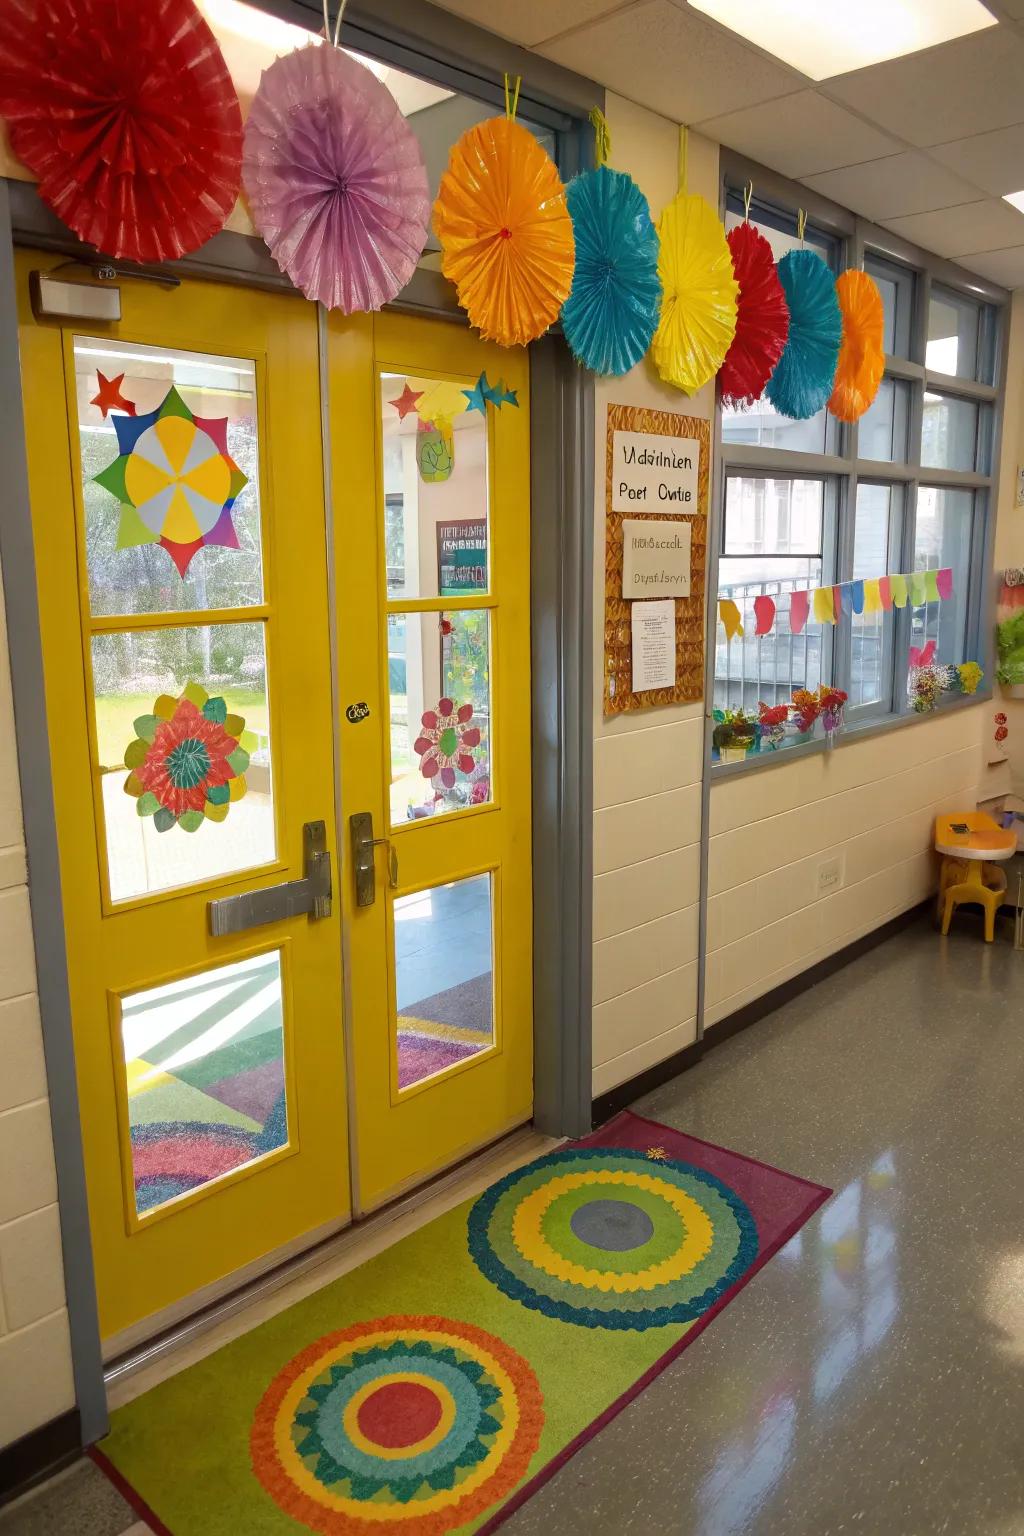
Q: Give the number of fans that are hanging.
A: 8